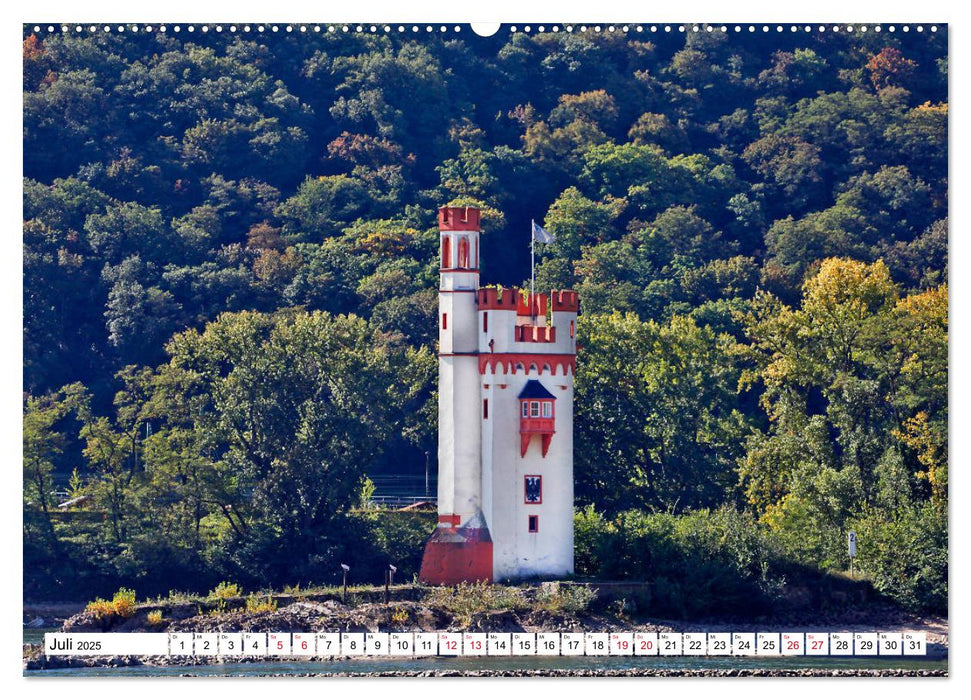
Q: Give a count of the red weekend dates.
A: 8